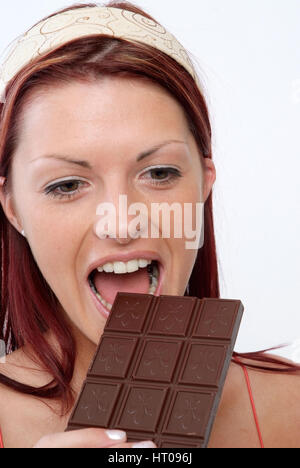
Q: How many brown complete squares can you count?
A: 9